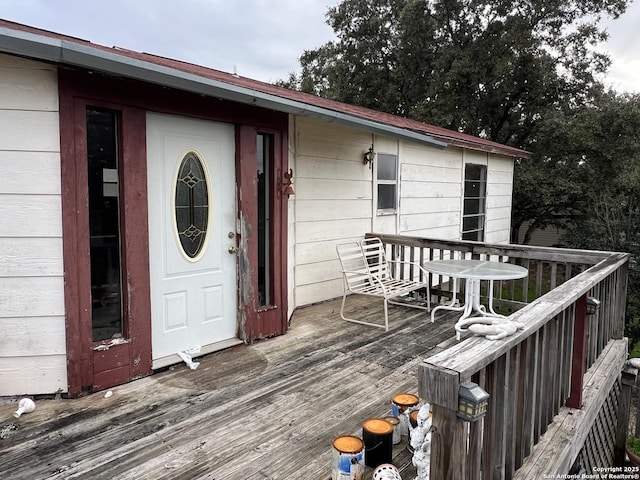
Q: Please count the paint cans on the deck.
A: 5